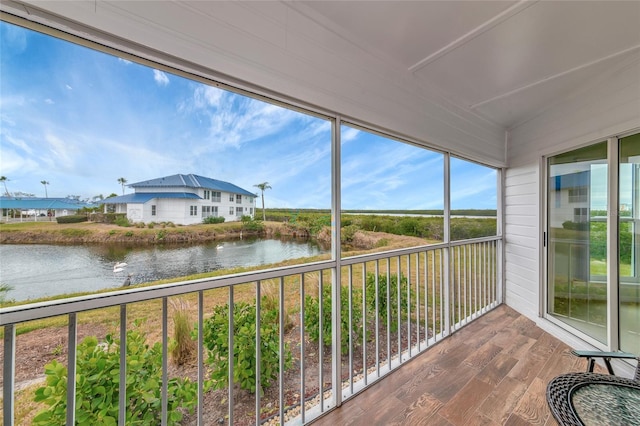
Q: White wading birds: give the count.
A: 3